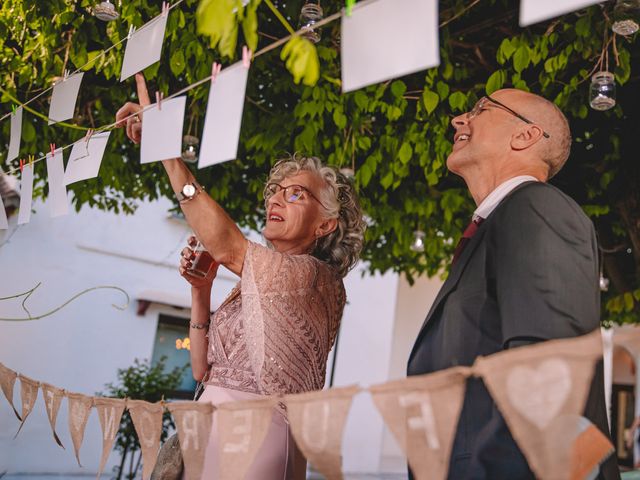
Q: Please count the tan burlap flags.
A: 11